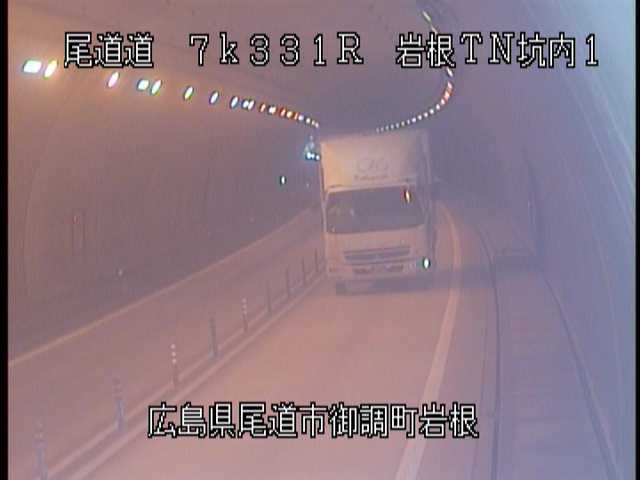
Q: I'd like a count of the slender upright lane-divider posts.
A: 9